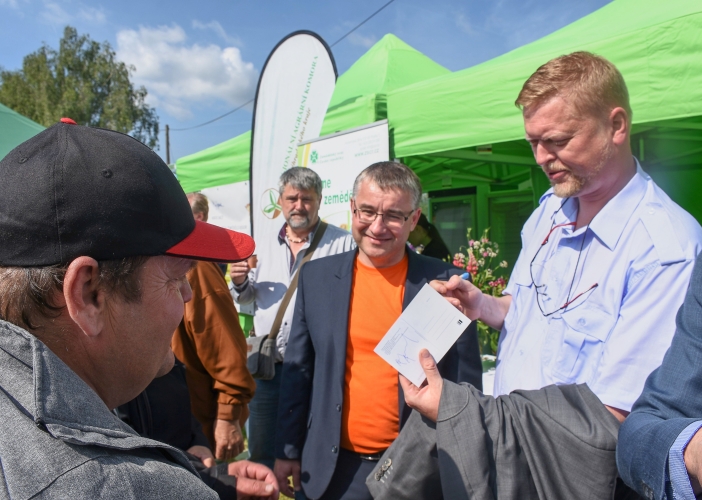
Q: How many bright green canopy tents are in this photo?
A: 2